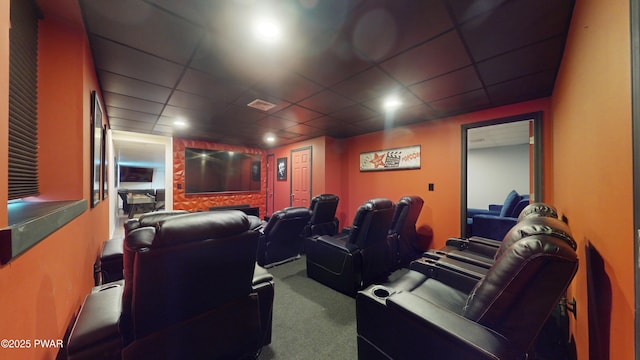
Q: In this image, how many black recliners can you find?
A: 9